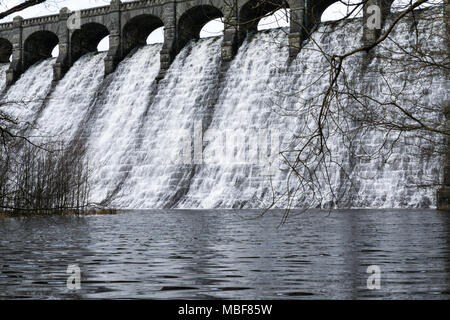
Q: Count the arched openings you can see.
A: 8